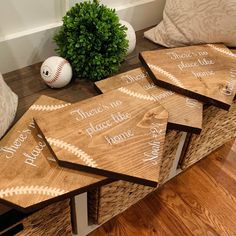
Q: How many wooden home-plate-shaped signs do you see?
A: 4